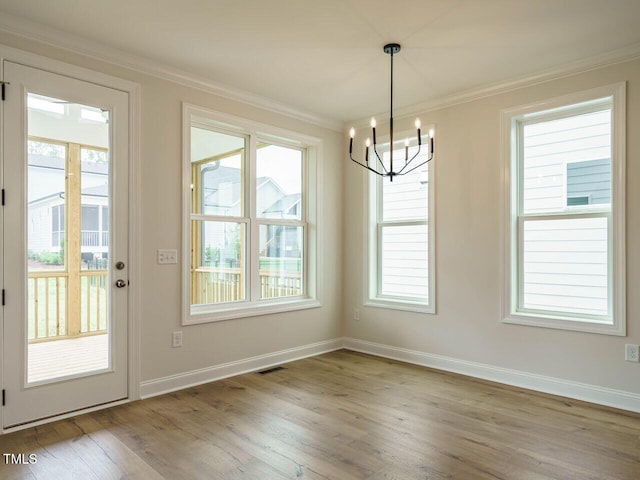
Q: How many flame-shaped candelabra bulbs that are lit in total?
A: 6